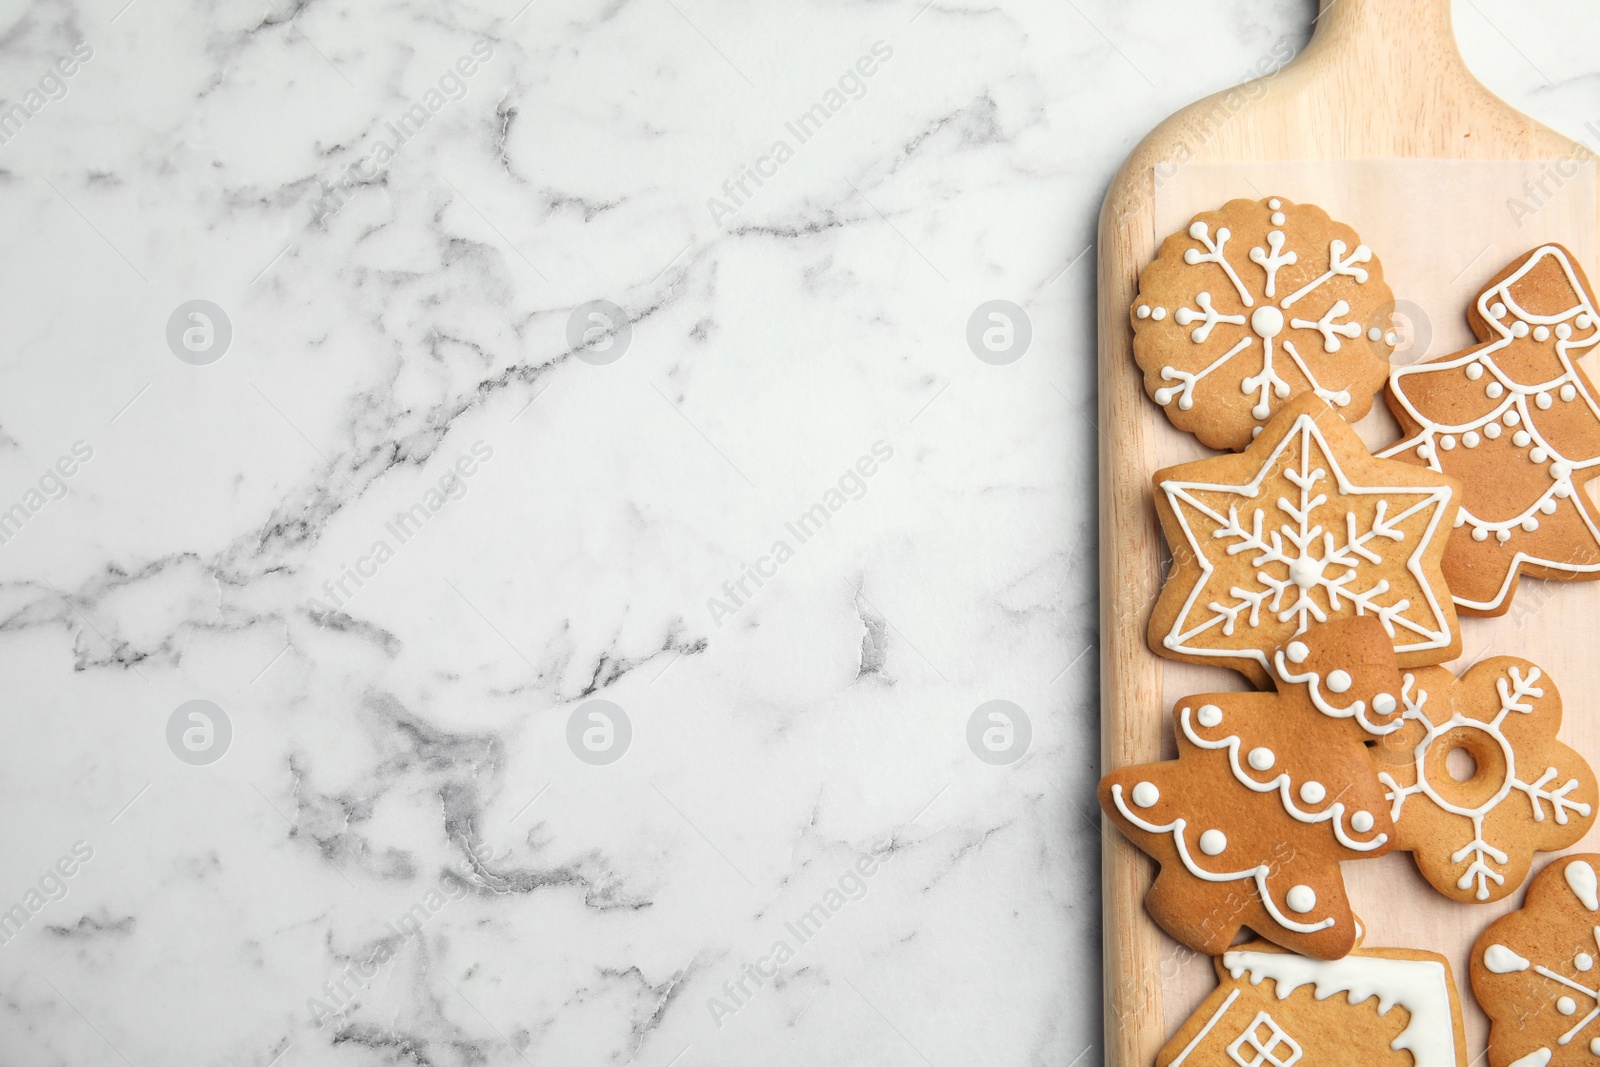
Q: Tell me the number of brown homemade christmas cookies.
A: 7